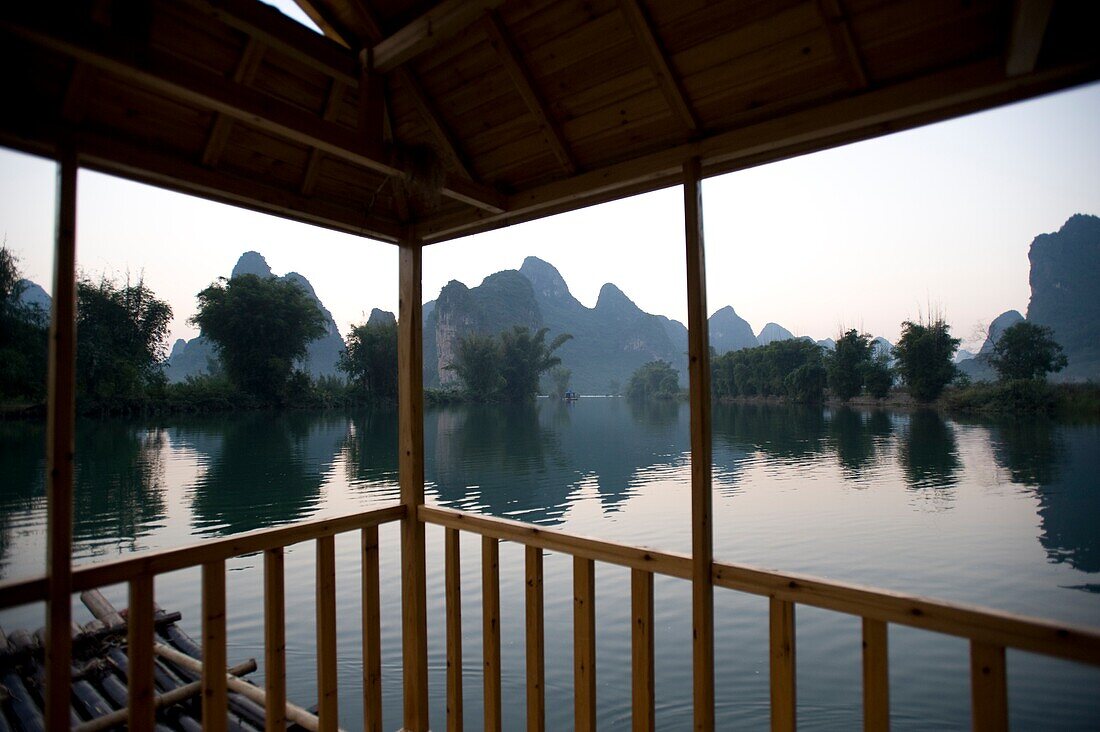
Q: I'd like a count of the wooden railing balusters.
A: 13